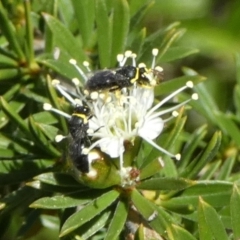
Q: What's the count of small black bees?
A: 2